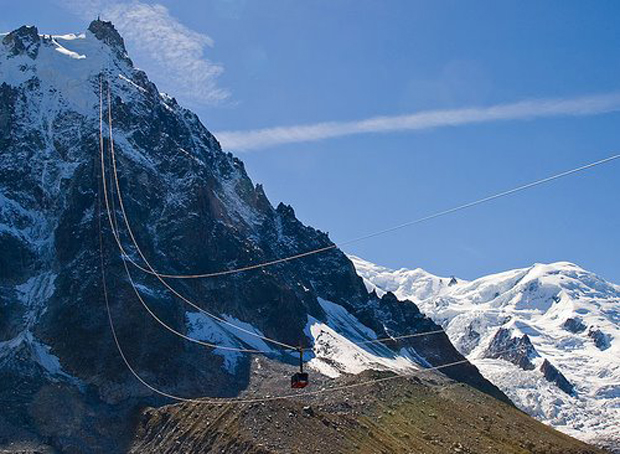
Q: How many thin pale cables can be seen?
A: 4